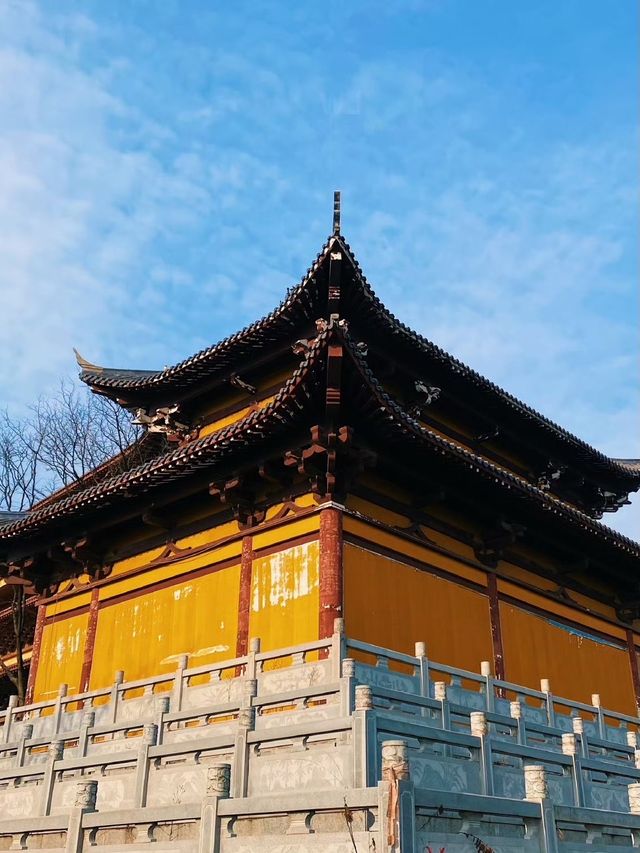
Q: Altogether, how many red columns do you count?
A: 6